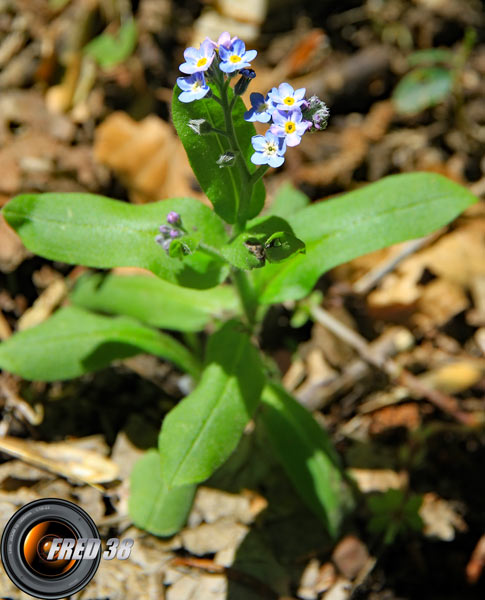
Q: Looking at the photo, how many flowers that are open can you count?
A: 8